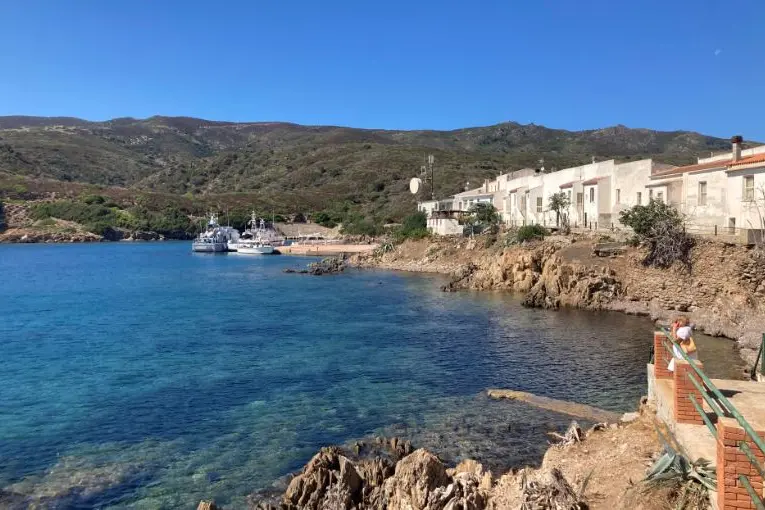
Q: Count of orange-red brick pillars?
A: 3